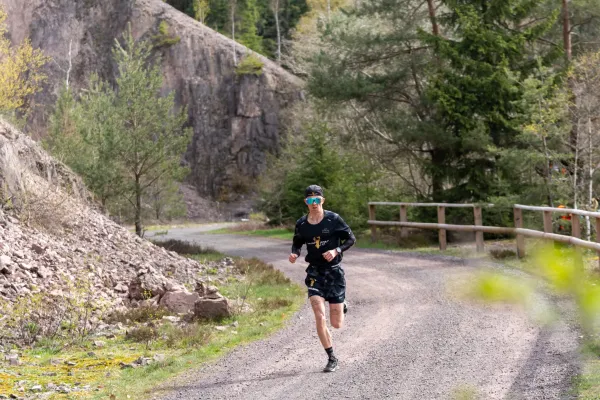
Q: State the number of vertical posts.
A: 8